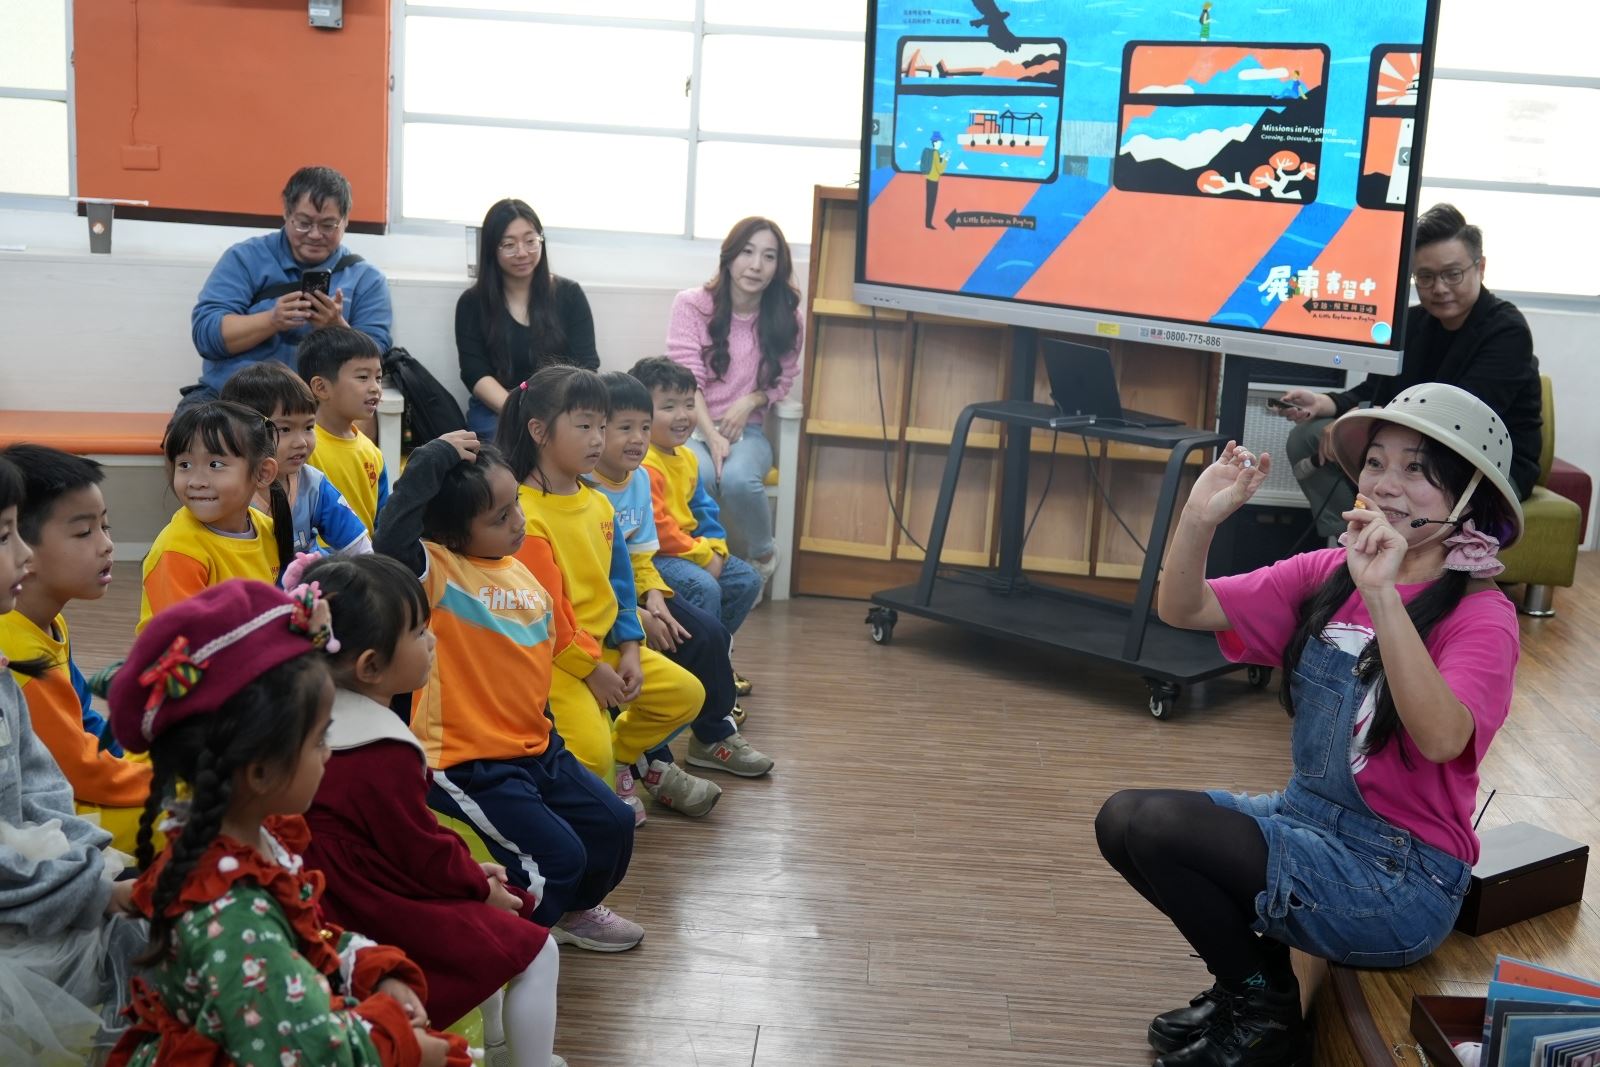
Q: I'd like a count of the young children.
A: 11